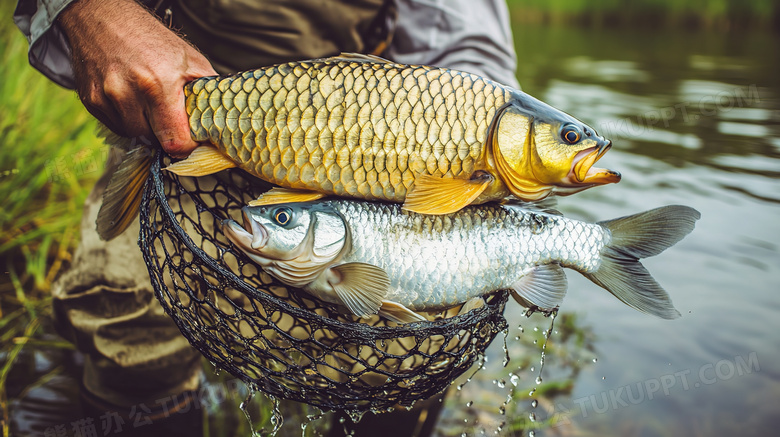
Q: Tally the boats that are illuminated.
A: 0